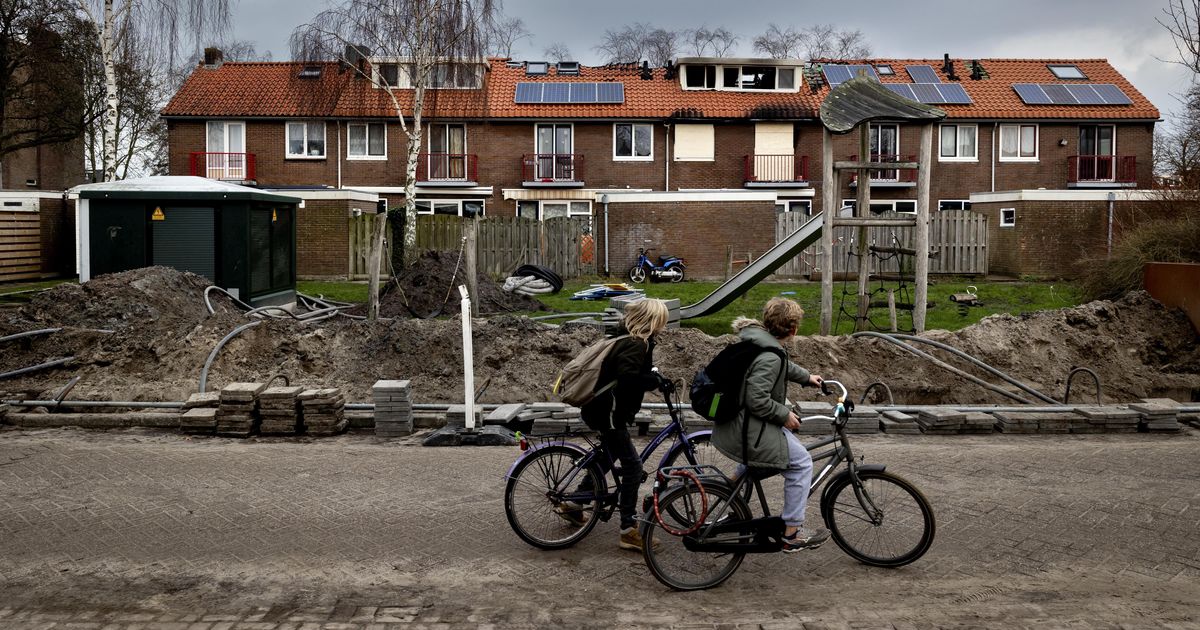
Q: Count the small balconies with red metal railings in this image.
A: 6